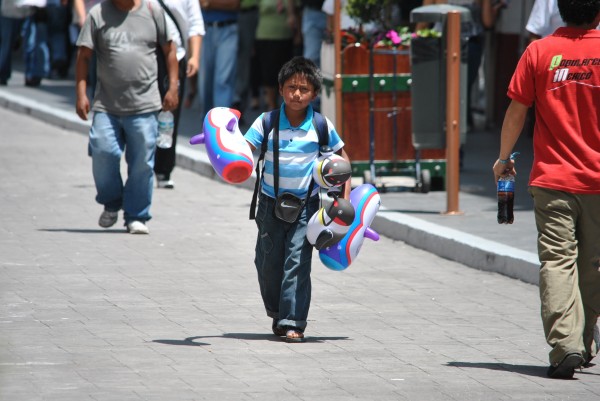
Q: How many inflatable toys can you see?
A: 4